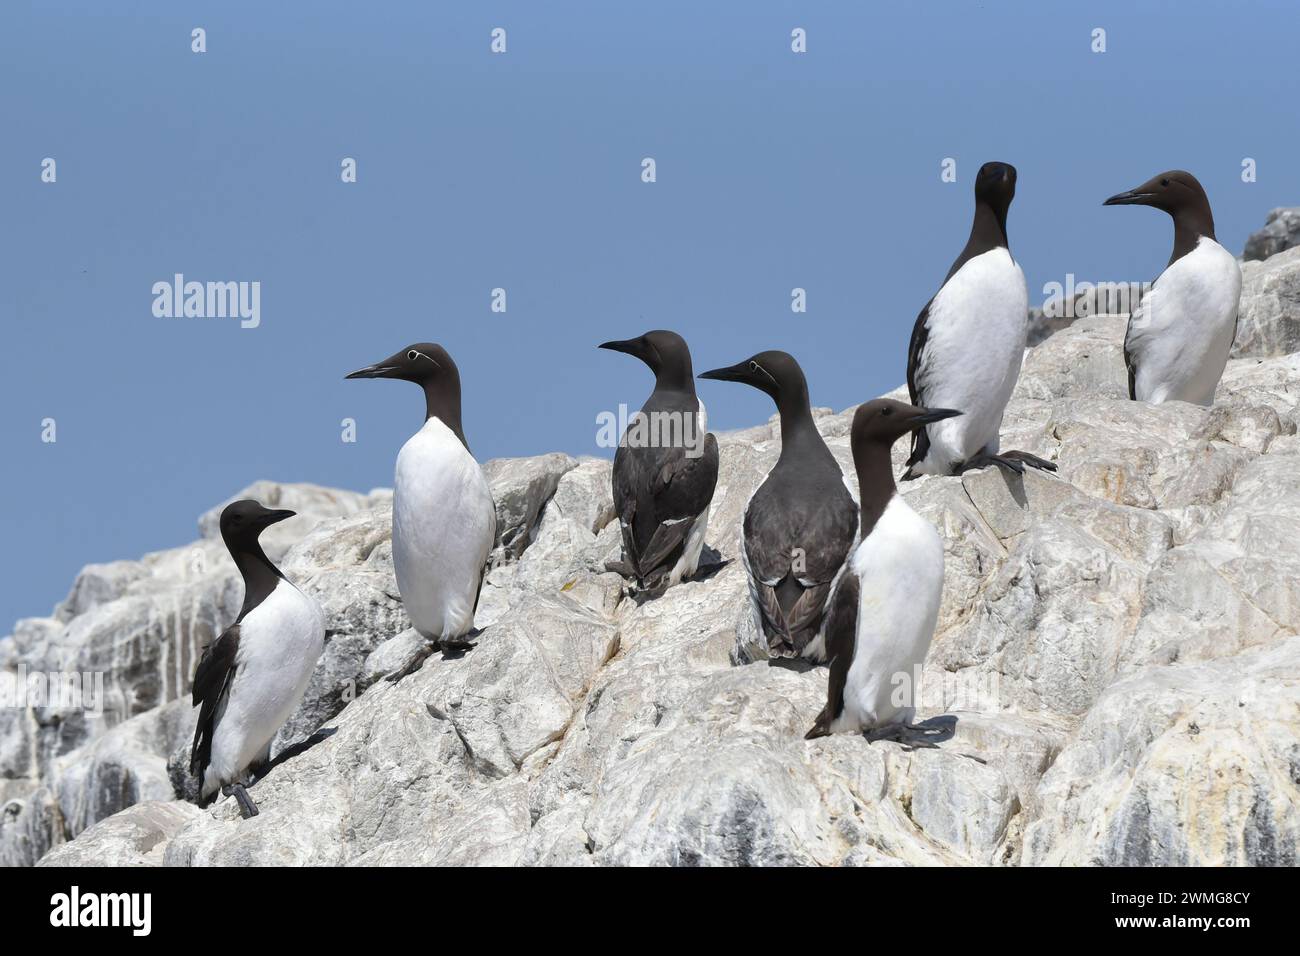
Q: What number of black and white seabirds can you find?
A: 7